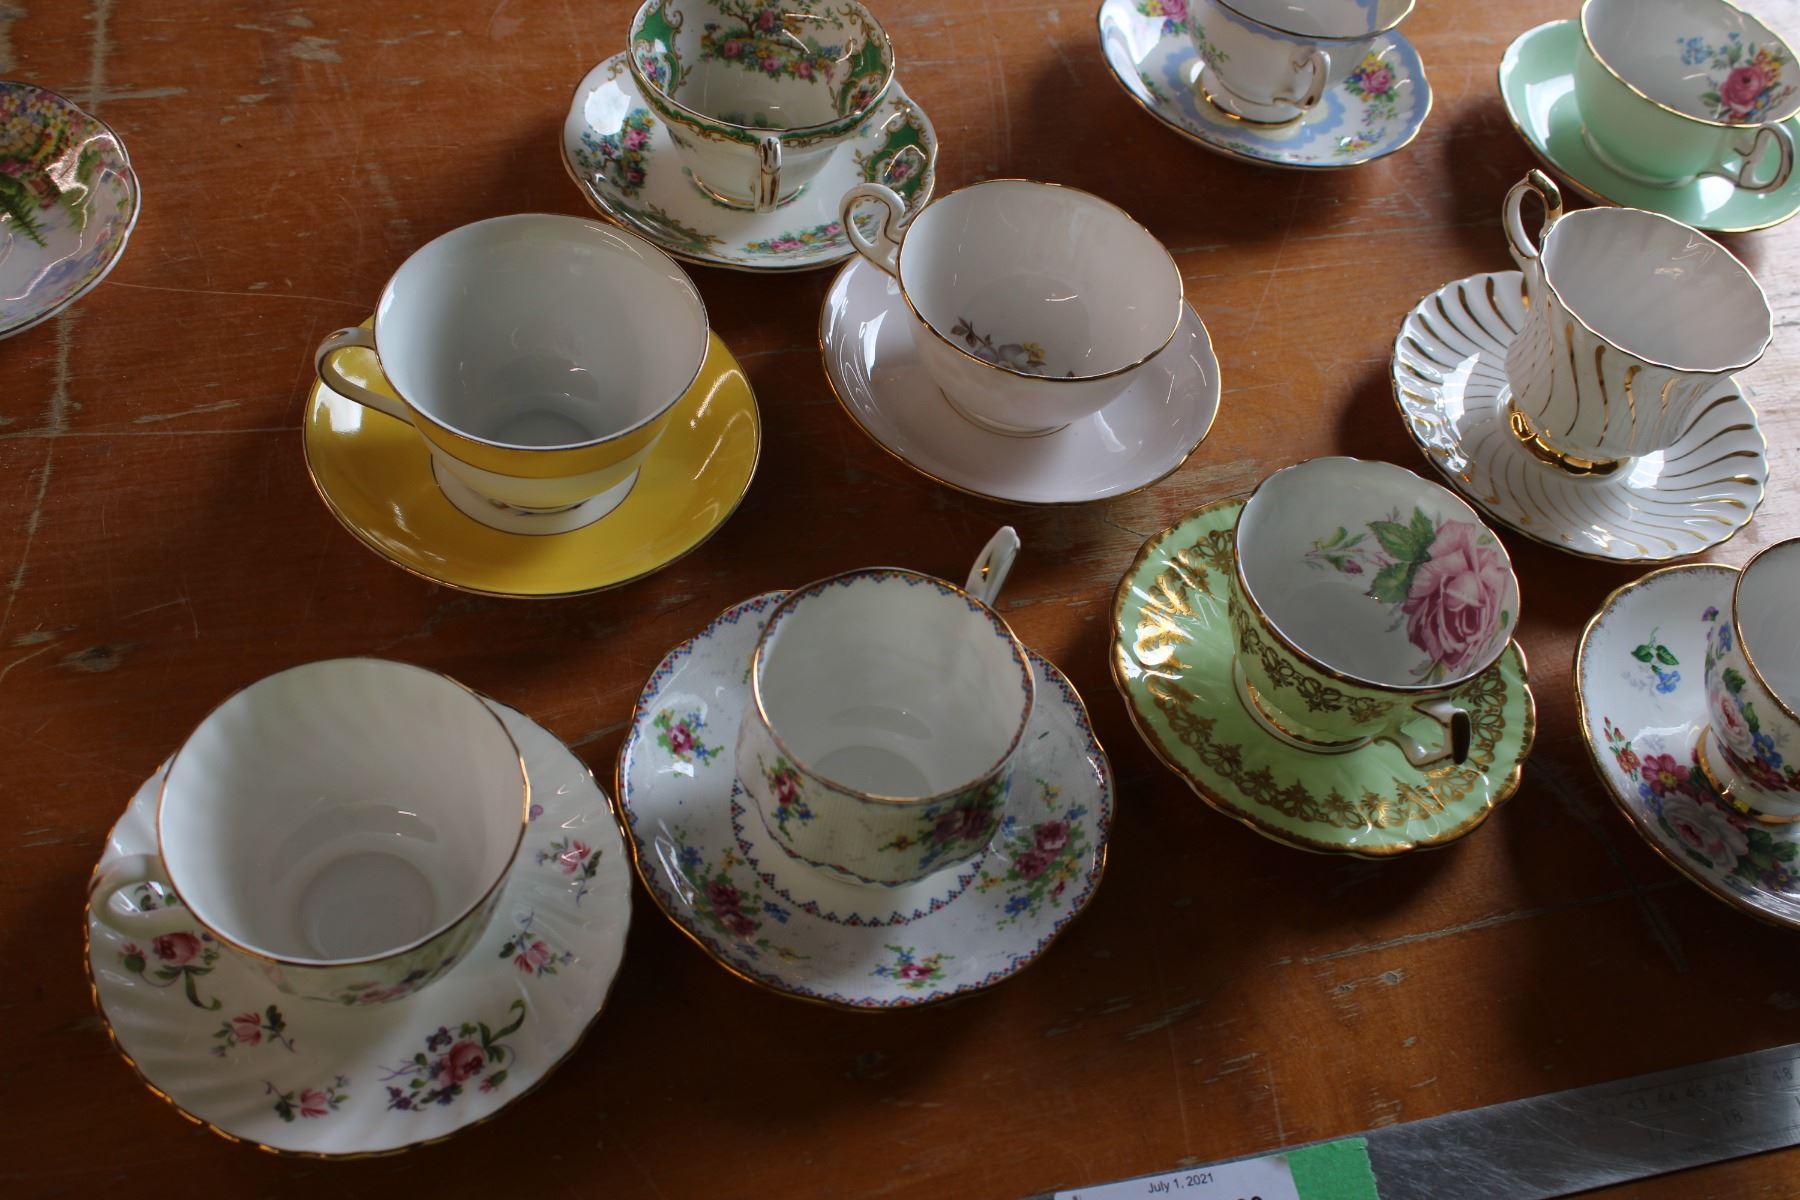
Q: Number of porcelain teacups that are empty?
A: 10